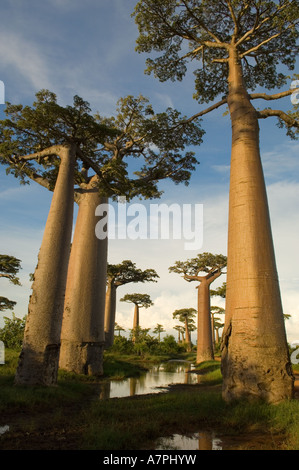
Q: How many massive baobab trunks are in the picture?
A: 3